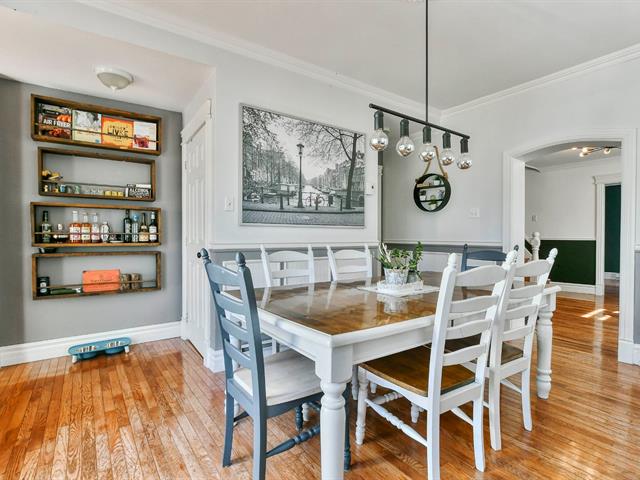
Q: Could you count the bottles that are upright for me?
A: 10